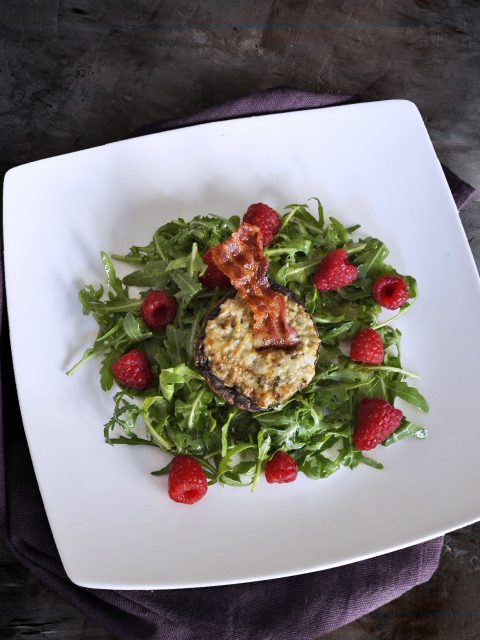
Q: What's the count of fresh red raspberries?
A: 10